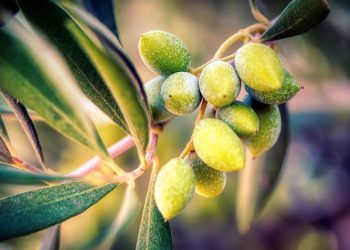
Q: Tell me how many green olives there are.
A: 11